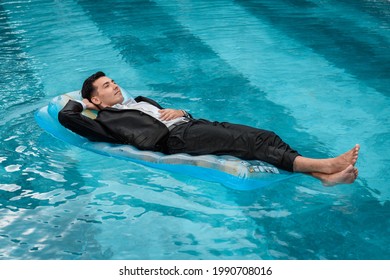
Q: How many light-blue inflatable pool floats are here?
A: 1